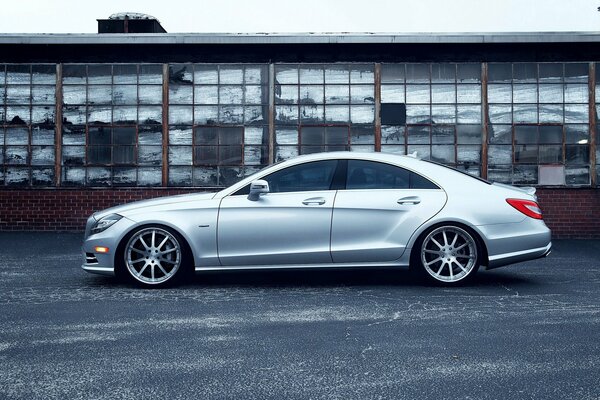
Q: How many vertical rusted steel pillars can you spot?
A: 6